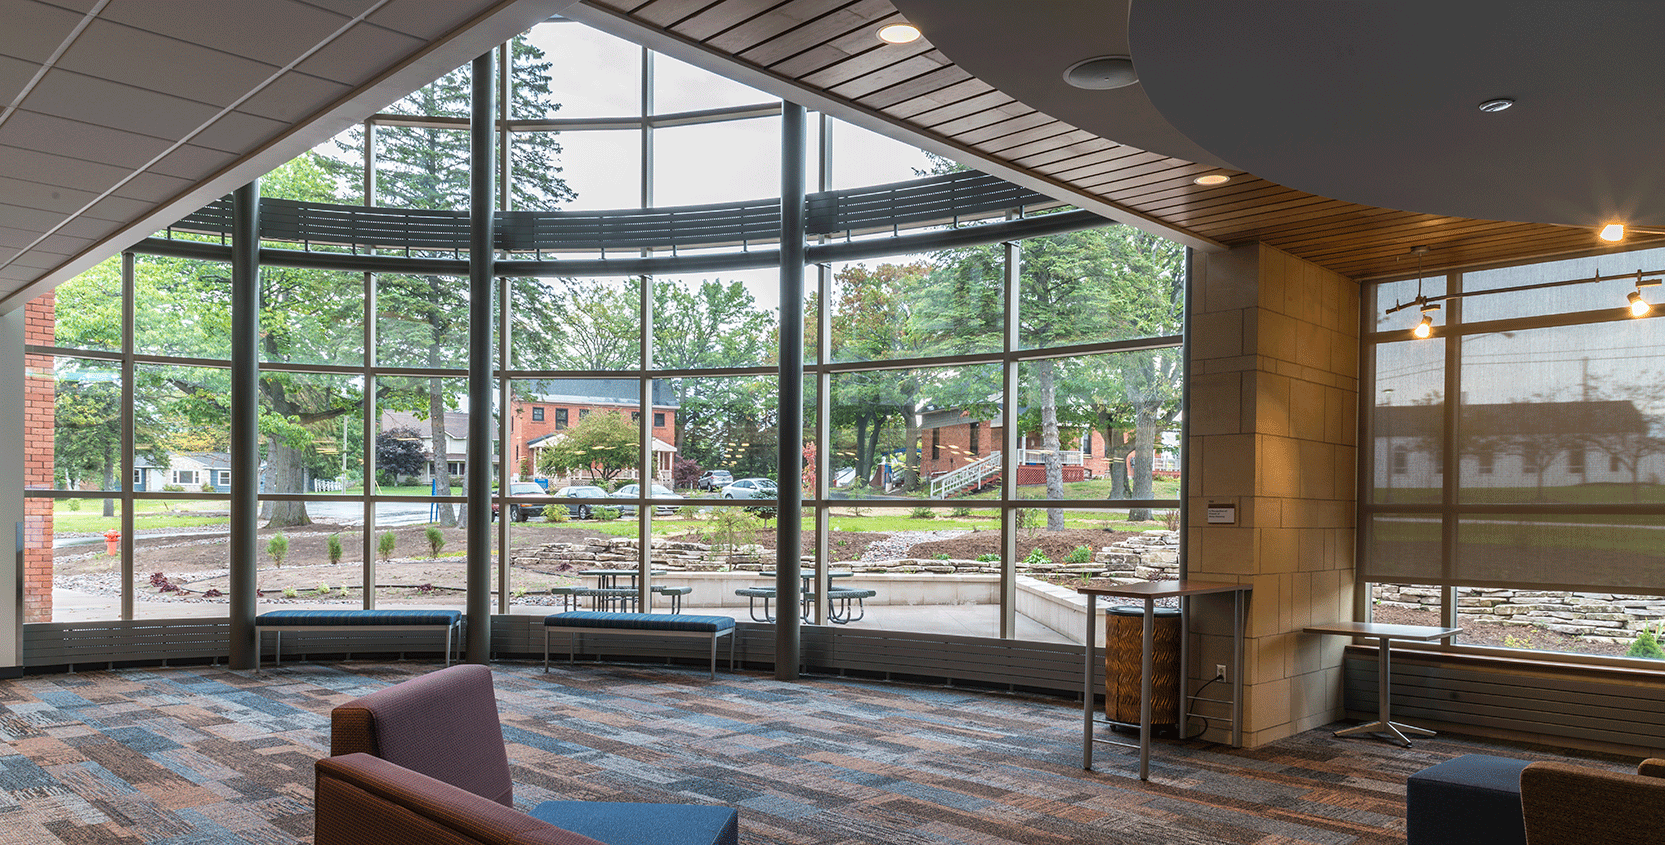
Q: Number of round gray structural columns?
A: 3